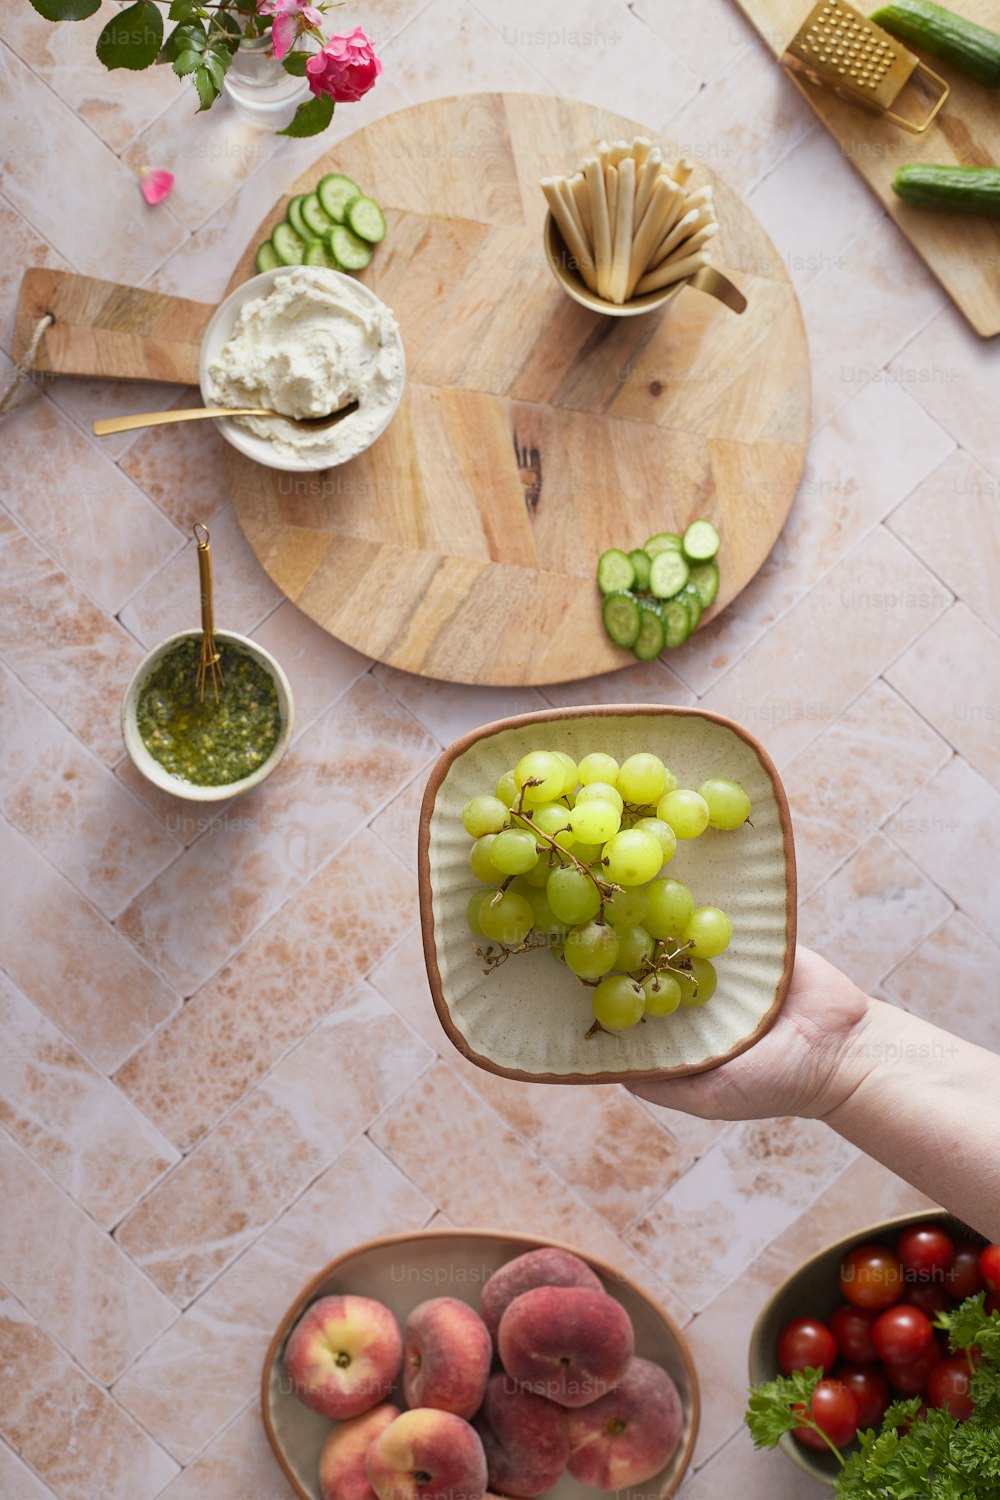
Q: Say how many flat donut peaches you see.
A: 8